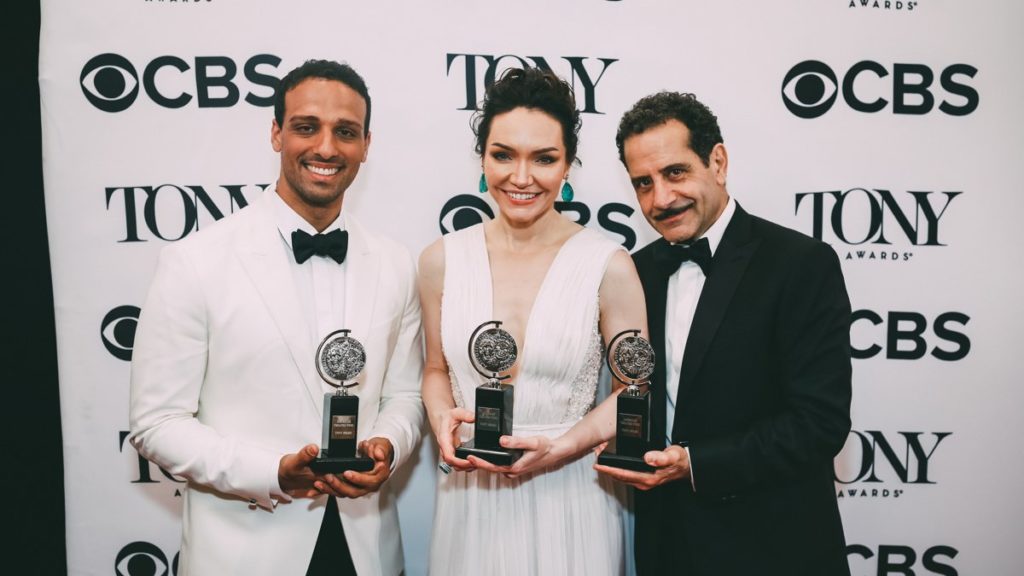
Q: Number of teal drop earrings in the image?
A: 2